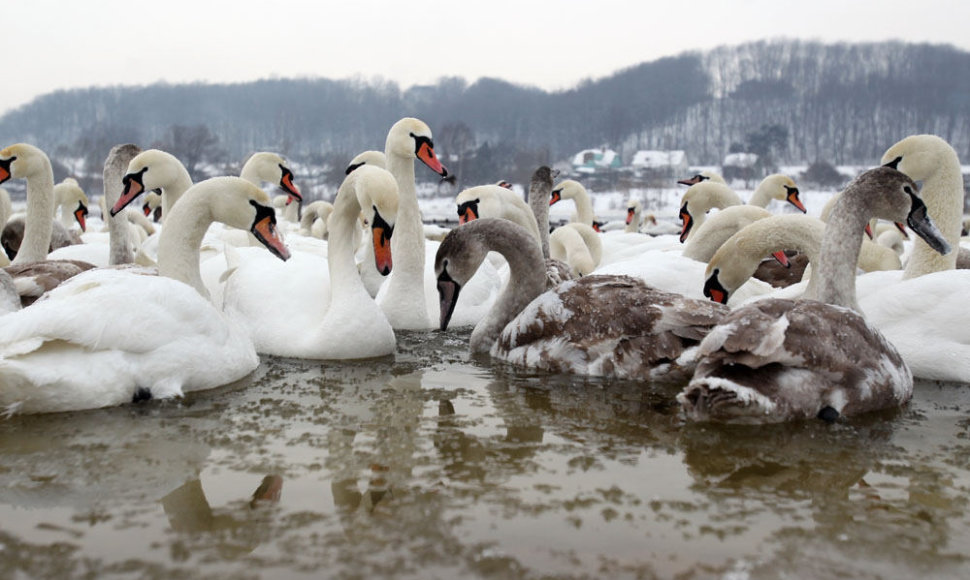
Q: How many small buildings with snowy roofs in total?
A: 3